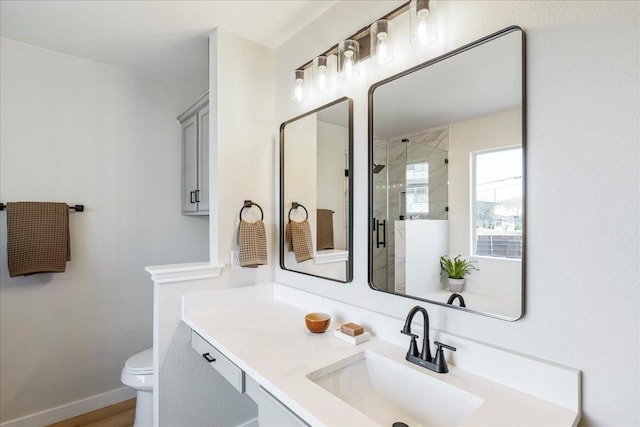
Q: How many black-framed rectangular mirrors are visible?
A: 2